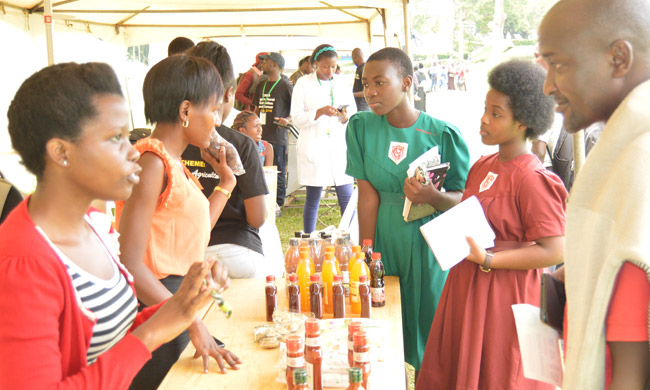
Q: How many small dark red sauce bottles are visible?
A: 5